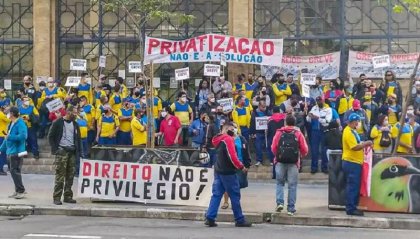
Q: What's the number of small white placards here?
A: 13